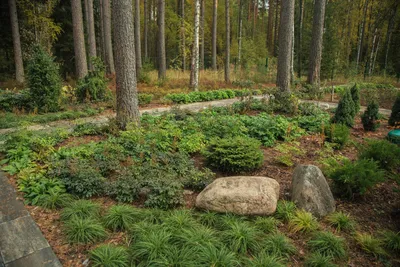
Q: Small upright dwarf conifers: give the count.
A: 4